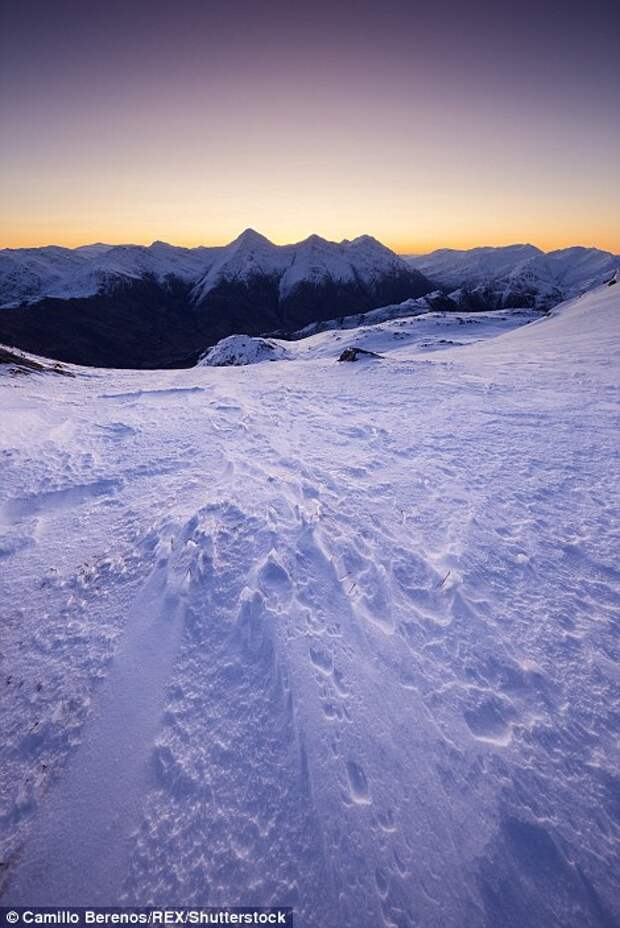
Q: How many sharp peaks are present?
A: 3